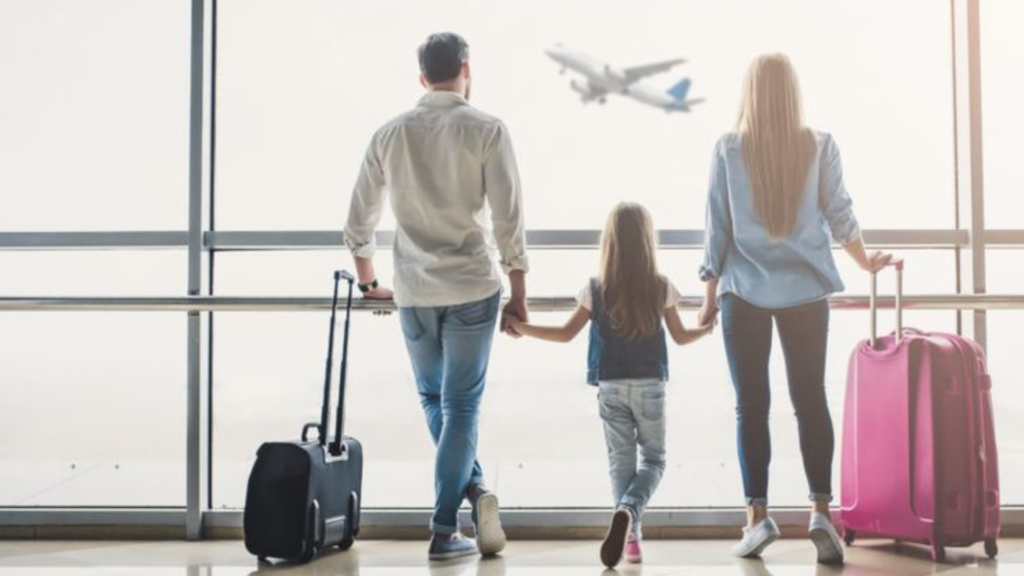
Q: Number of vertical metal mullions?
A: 2